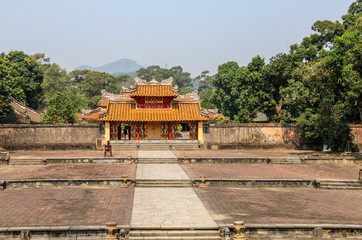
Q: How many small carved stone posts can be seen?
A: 6